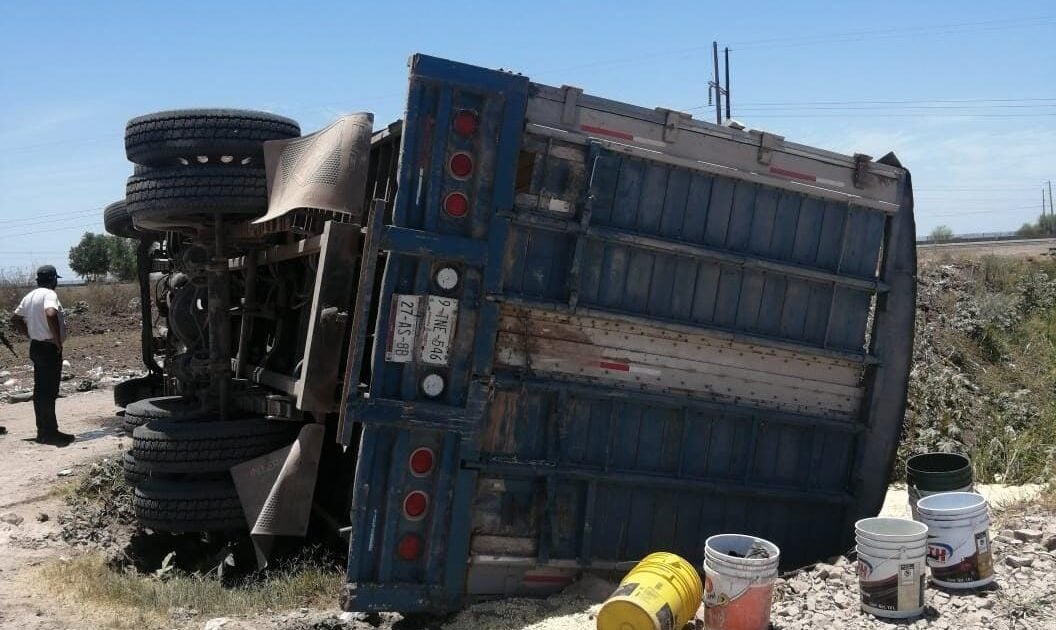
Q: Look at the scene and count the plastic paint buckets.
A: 5